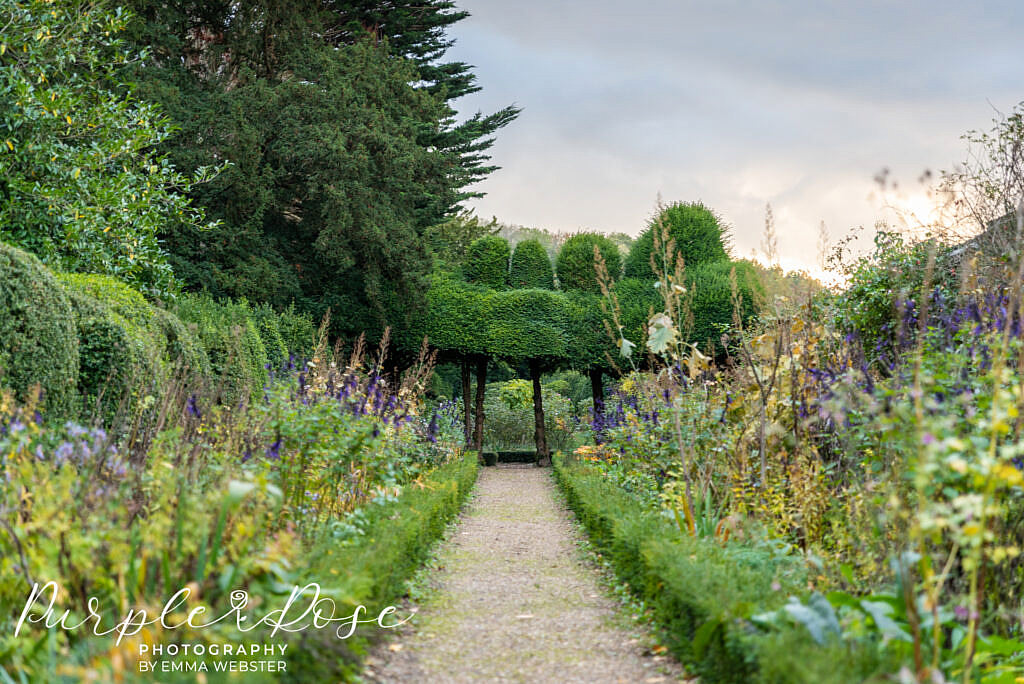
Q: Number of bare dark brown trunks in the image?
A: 4